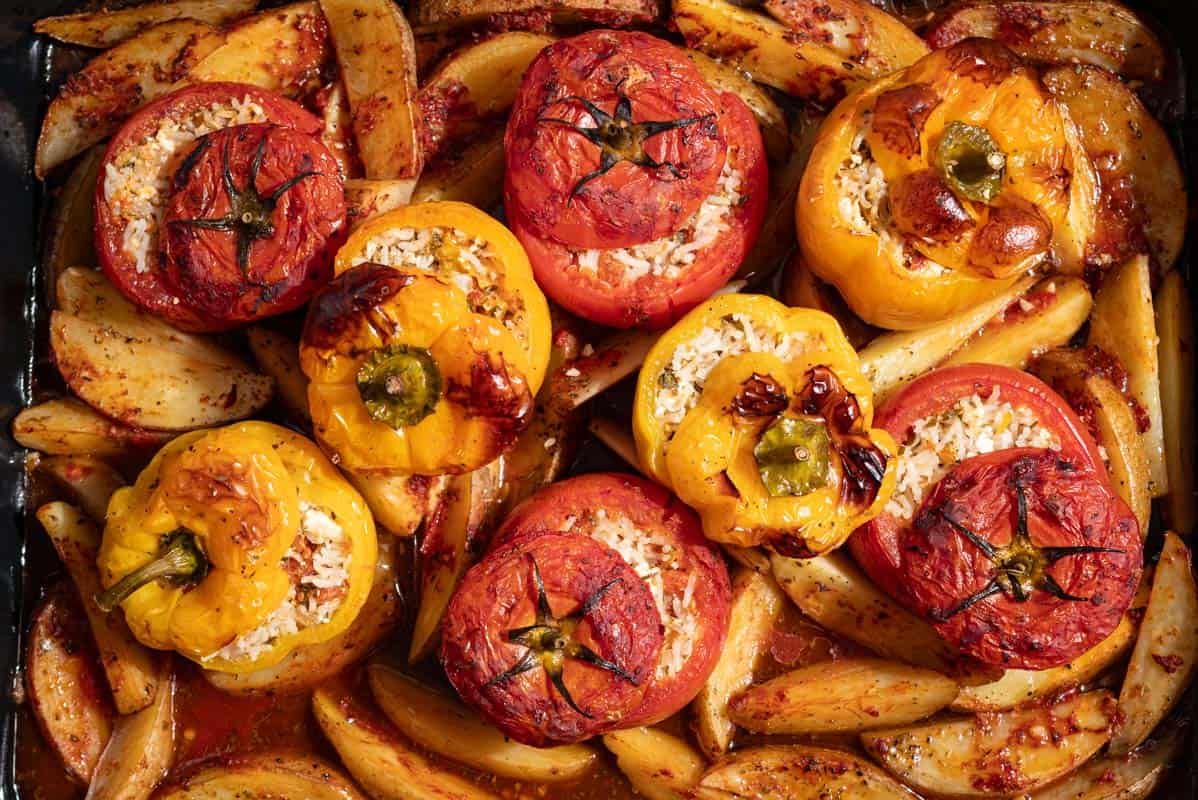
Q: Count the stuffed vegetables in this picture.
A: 8